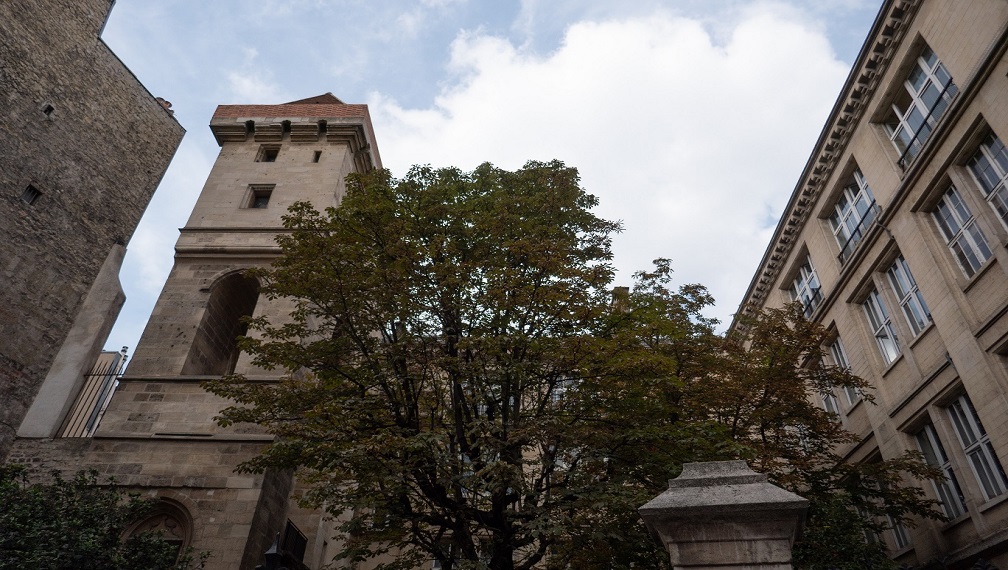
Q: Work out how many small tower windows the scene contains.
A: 3